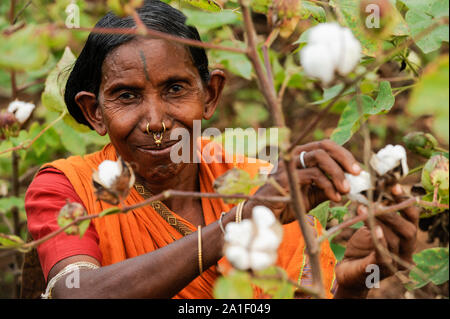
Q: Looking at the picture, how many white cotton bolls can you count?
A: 6